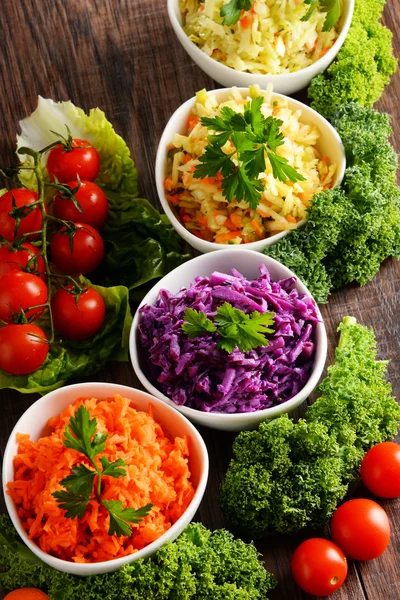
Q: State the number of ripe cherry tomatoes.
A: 12